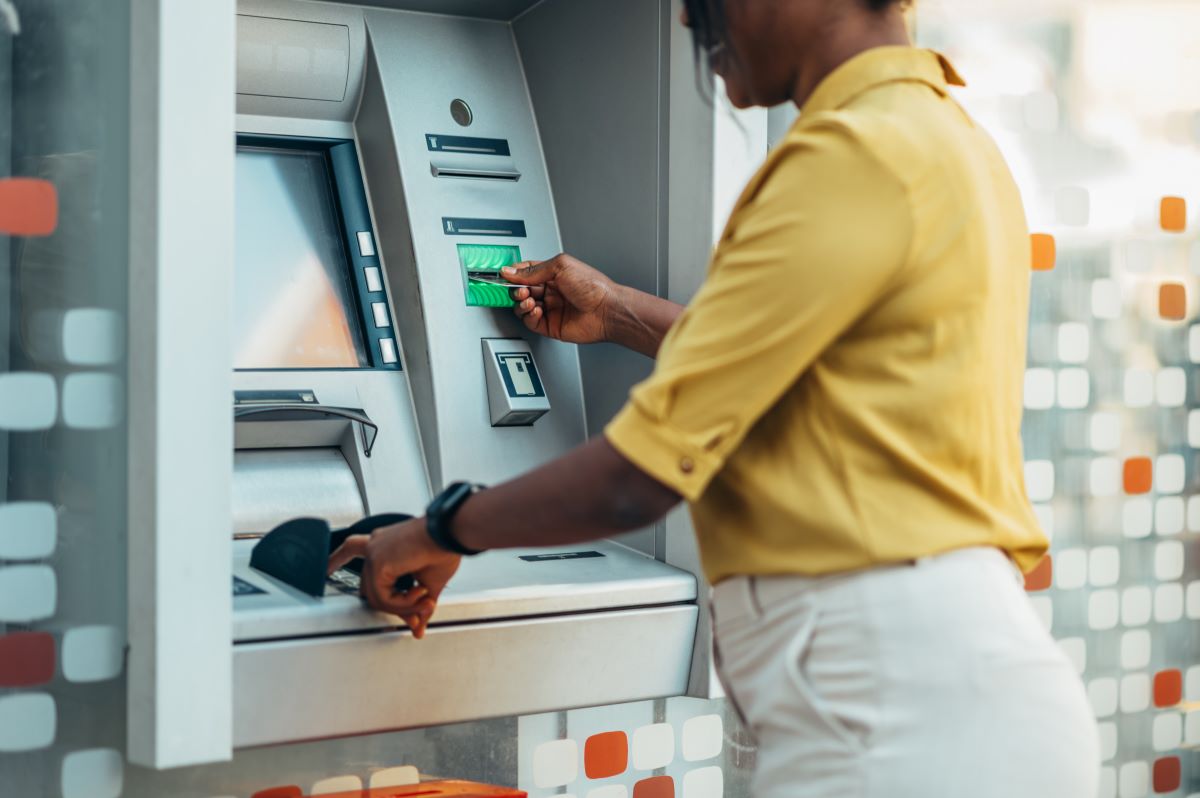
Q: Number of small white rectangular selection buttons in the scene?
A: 4